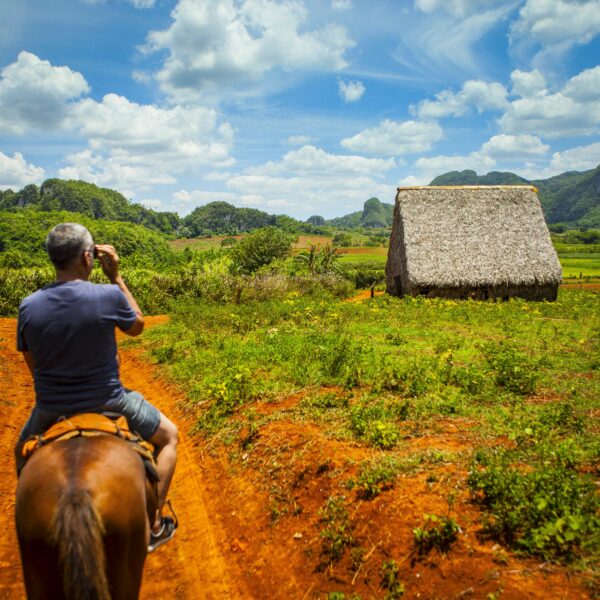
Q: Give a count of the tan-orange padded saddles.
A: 1